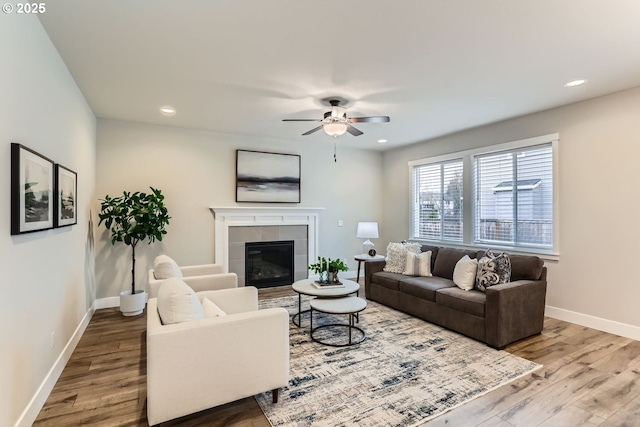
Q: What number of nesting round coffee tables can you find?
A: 2